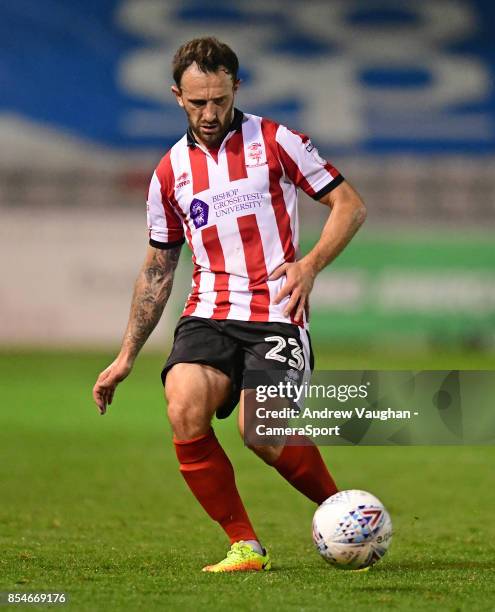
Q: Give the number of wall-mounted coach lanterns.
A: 0